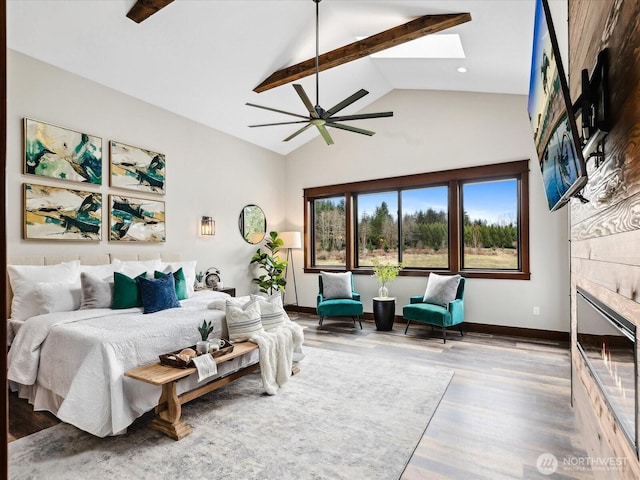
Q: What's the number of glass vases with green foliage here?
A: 1